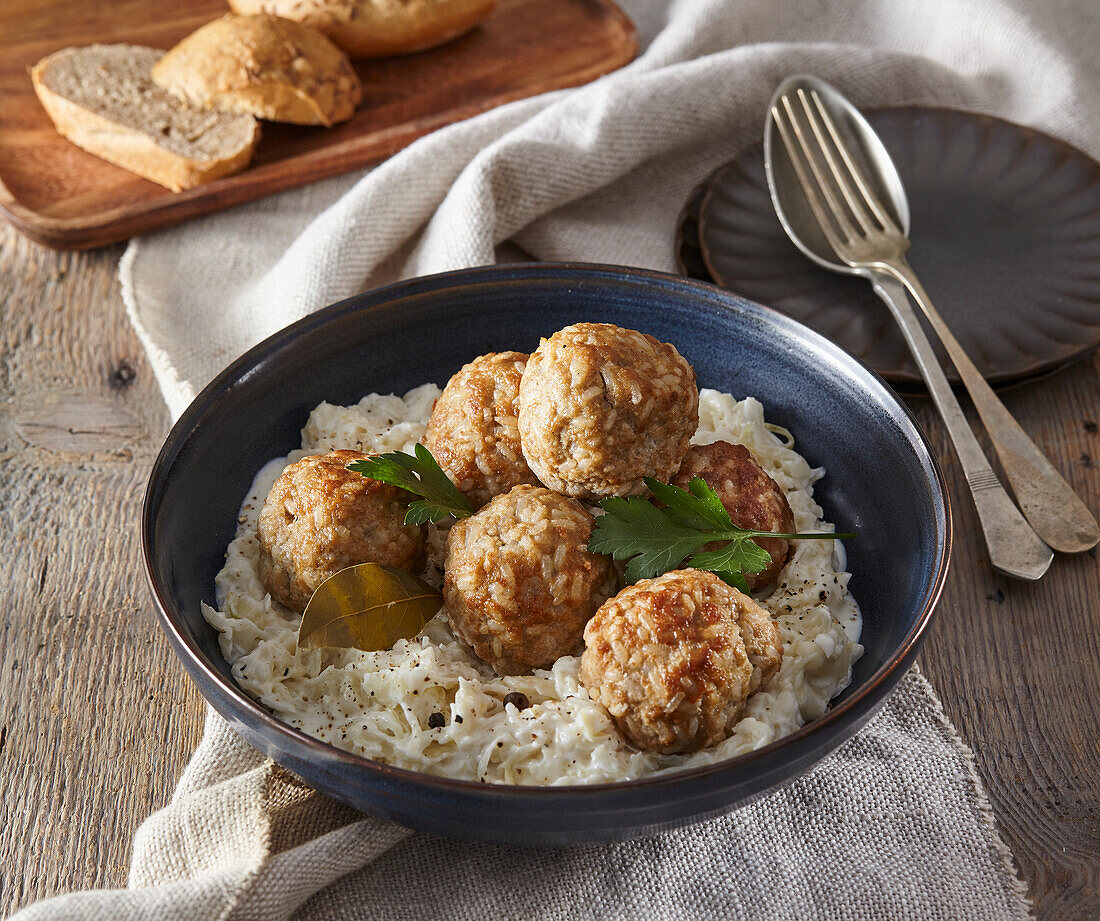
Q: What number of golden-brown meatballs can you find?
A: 6